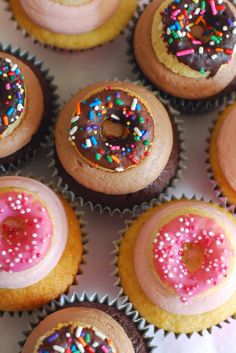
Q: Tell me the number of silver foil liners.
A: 8